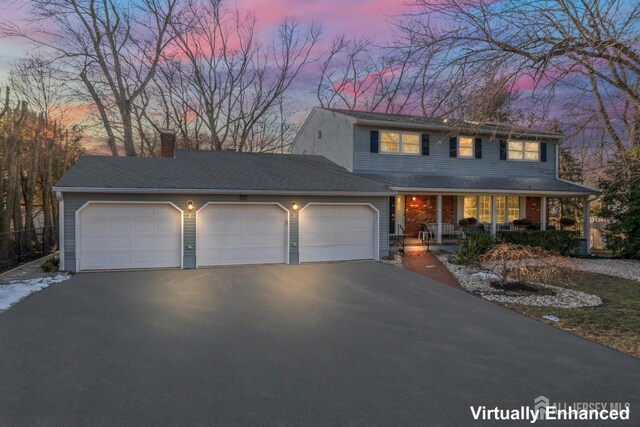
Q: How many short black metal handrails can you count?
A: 2